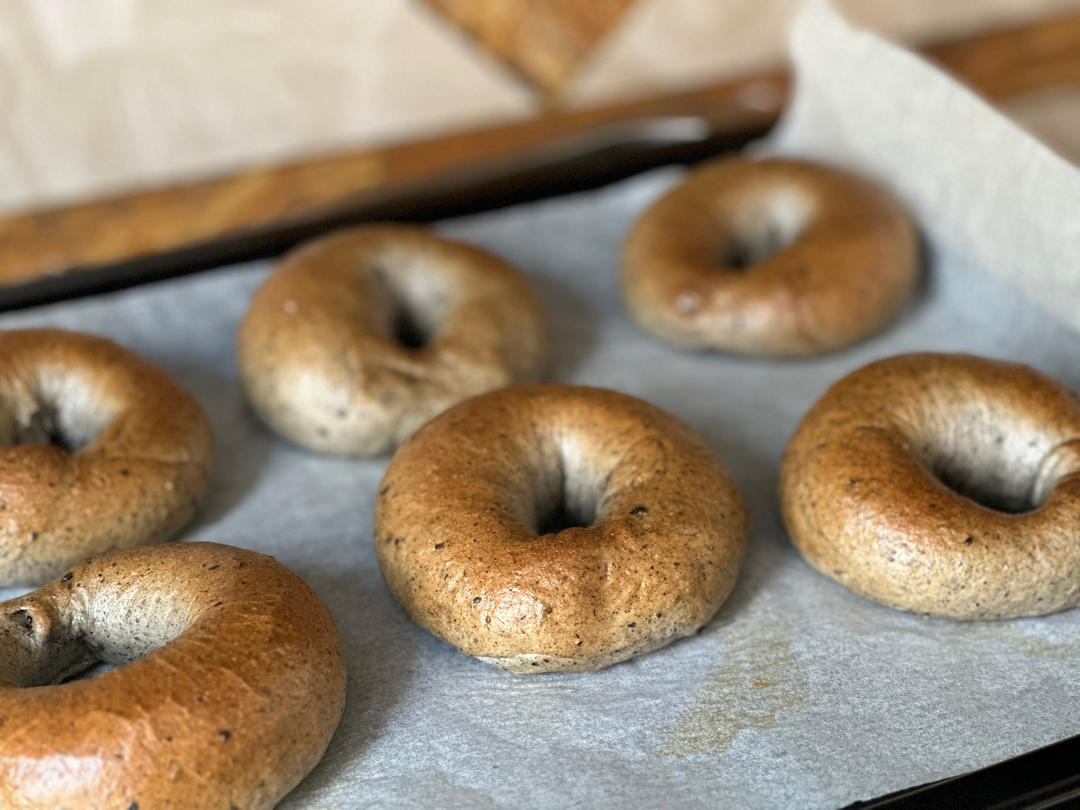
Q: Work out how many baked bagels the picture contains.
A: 6